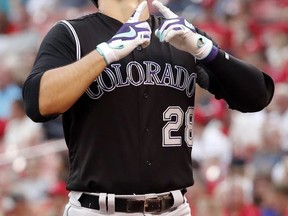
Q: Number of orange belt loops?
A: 0